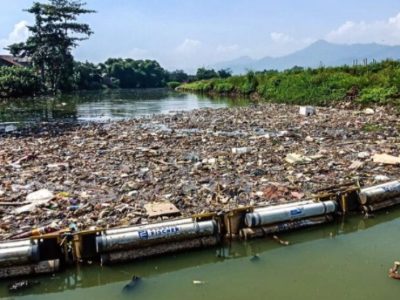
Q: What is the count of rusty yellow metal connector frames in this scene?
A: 3